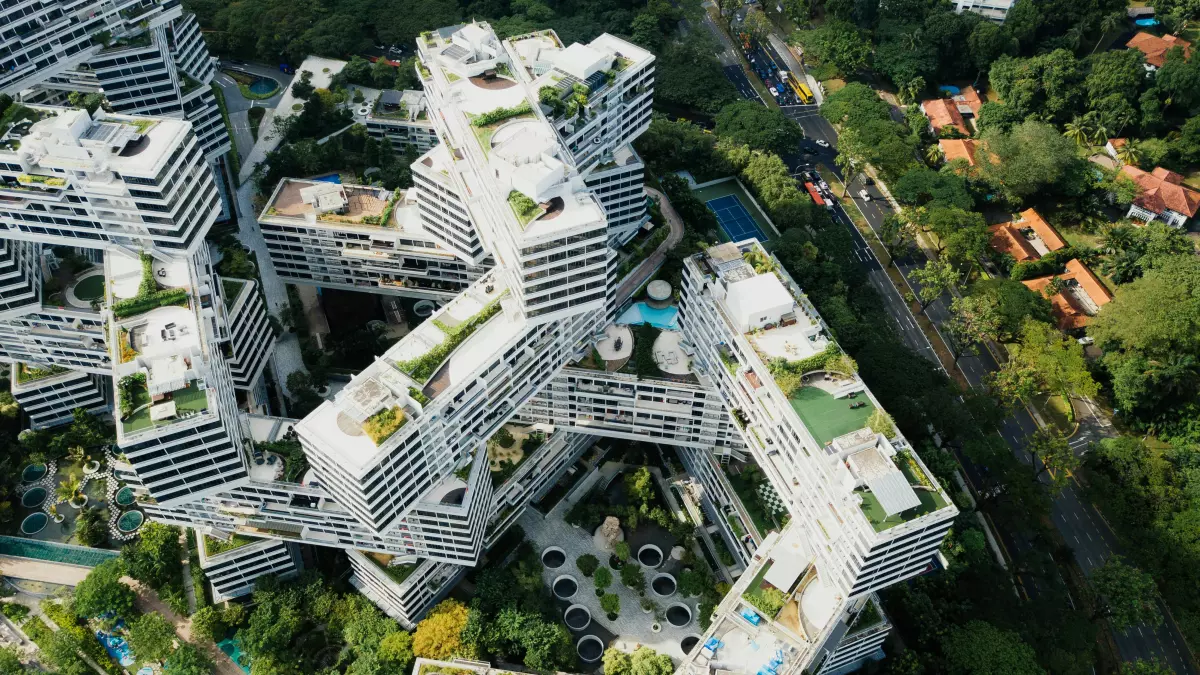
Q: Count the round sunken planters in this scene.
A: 8